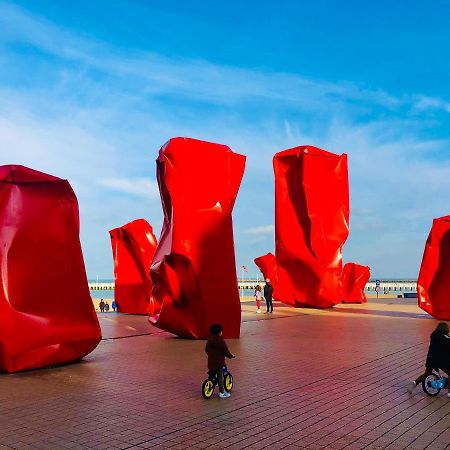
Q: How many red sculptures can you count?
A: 7